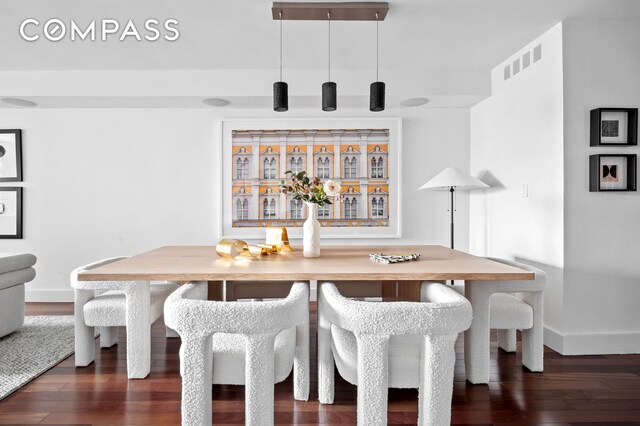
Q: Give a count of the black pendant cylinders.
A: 3